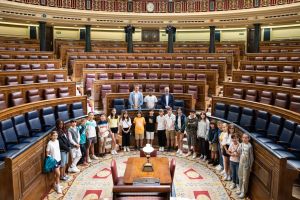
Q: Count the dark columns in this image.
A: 6